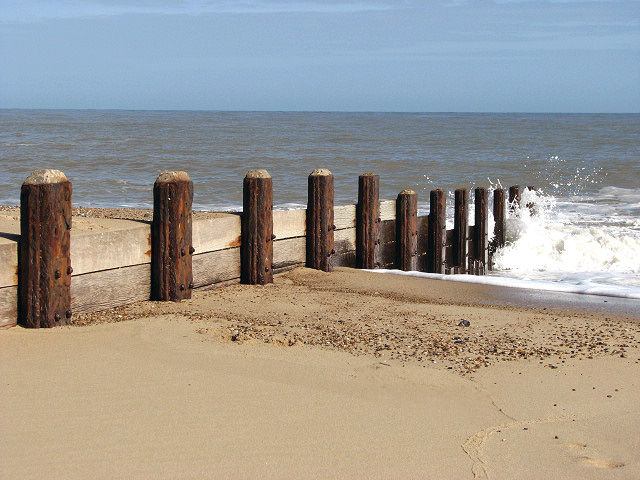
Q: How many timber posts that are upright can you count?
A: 12